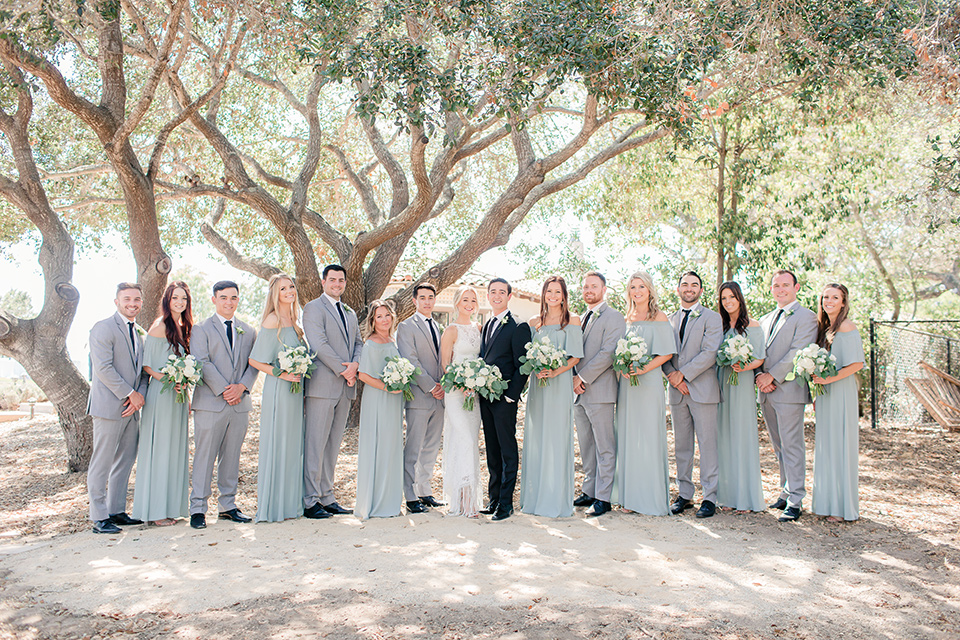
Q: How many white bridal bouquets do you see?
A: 8